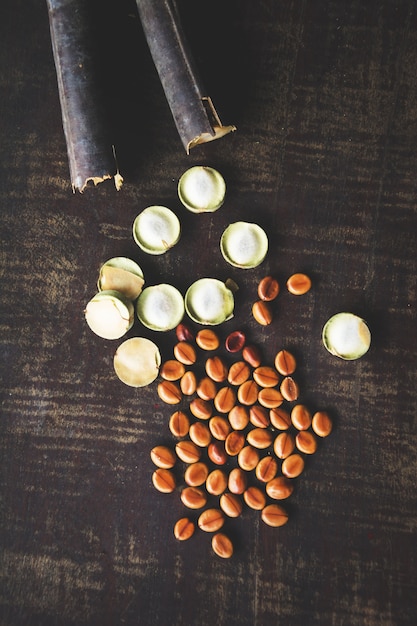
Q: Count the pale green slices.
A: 9